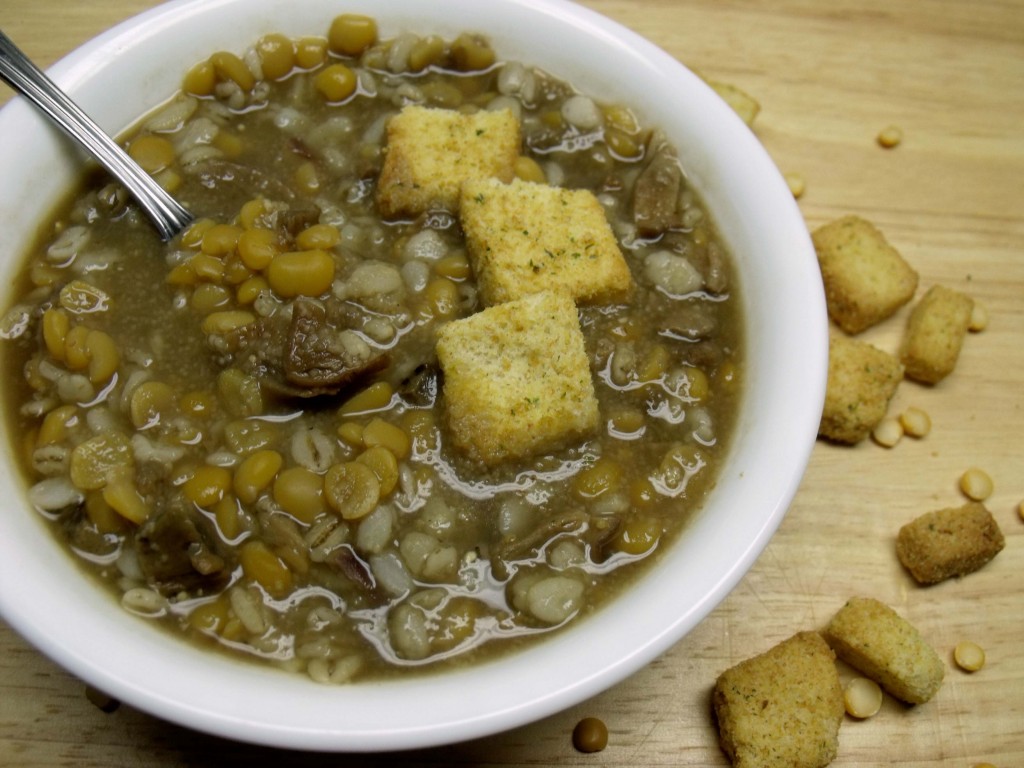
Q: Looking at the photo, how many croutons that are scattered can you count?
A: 7